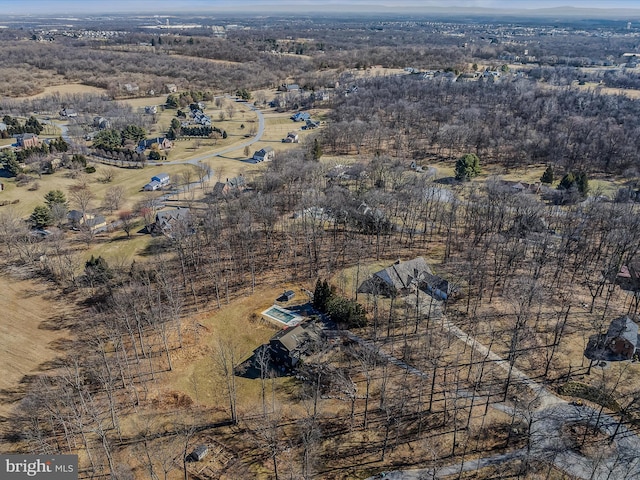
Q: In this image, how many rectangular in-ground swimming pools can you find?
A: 1